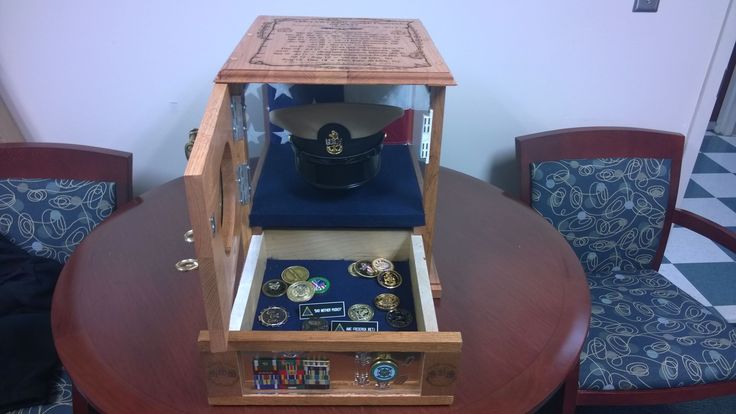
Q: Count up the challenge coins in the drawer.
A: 13